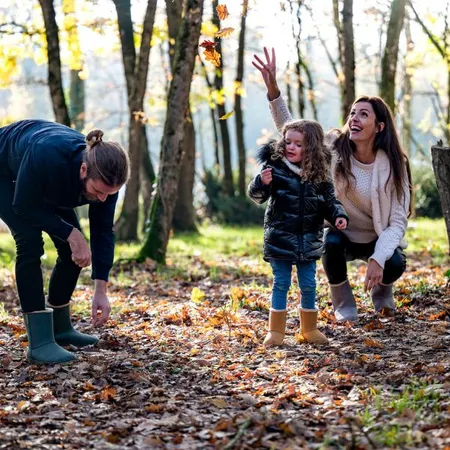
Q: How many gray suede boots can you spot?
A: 2